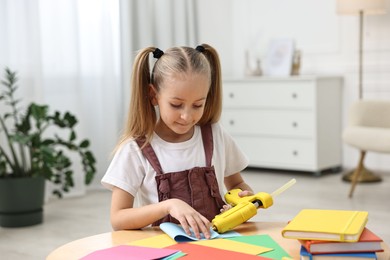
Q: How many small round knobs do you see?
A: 5